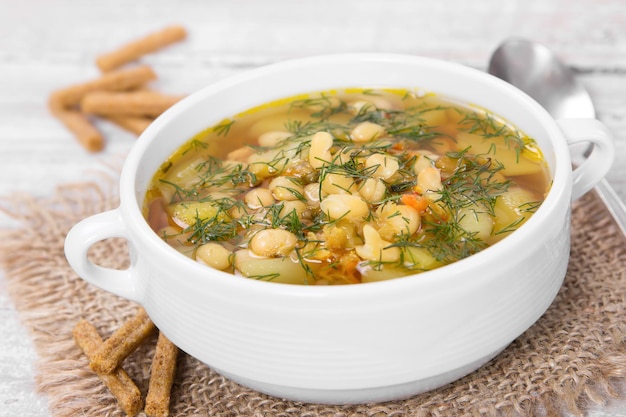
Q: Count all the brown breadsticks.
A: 8